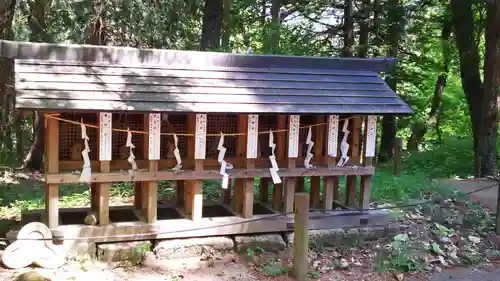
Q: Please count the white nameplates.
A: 7